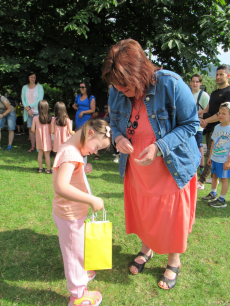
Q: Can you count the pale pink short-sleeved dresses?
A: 2